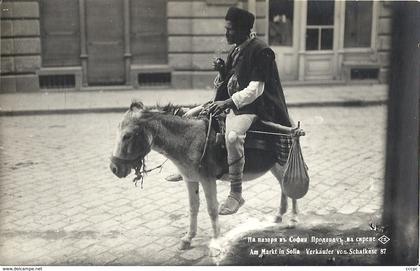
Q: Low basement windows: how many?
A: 3